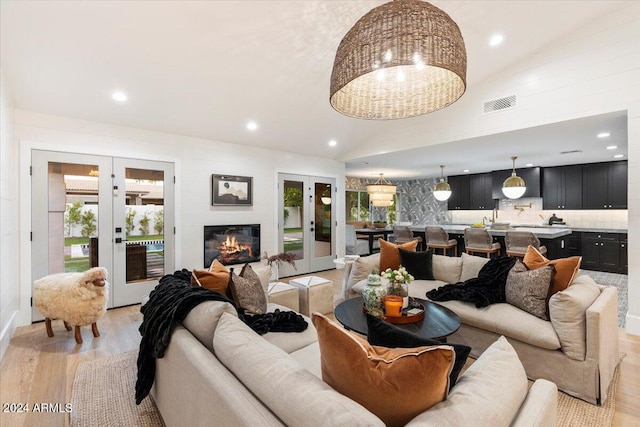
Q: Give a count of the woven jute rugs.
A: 1